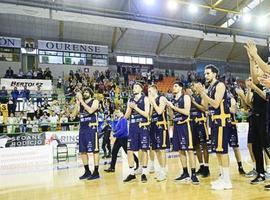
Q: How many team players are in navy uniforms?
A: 7